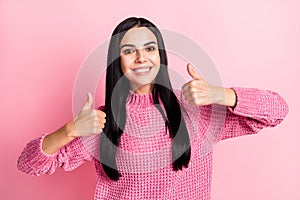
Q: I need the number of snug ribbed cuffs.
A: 2